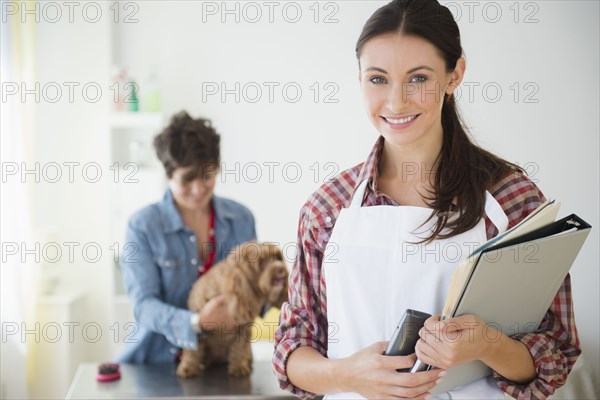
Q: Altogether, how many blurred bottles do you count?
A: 3